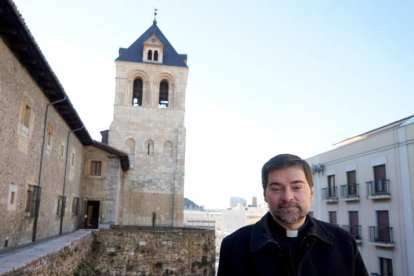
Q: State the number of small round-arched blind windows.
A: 3